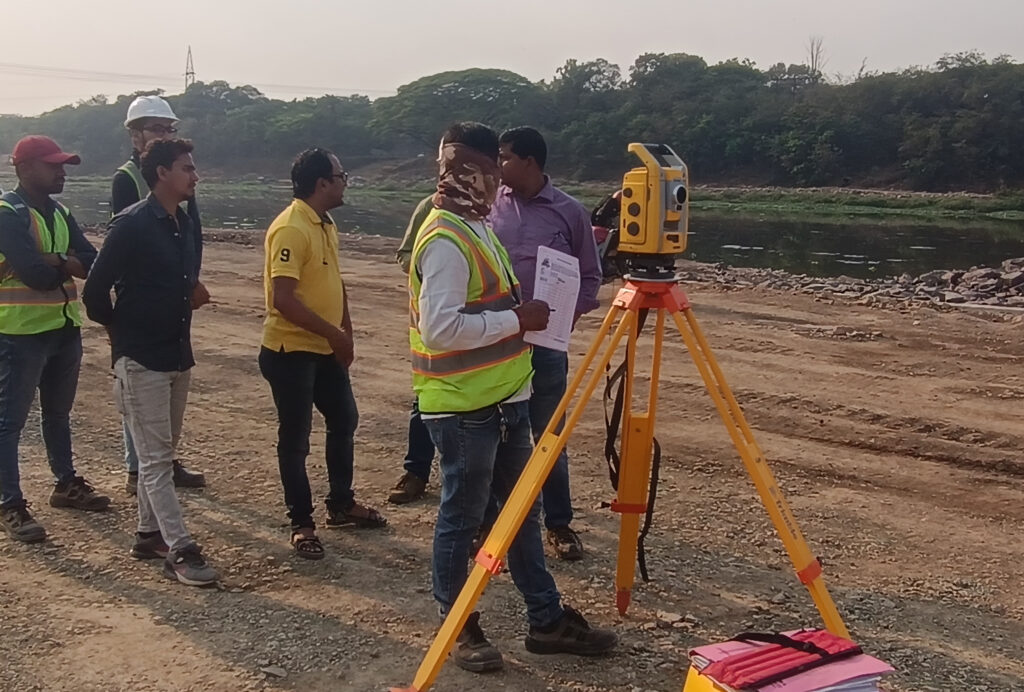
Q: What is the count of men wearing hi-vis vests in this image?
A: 3